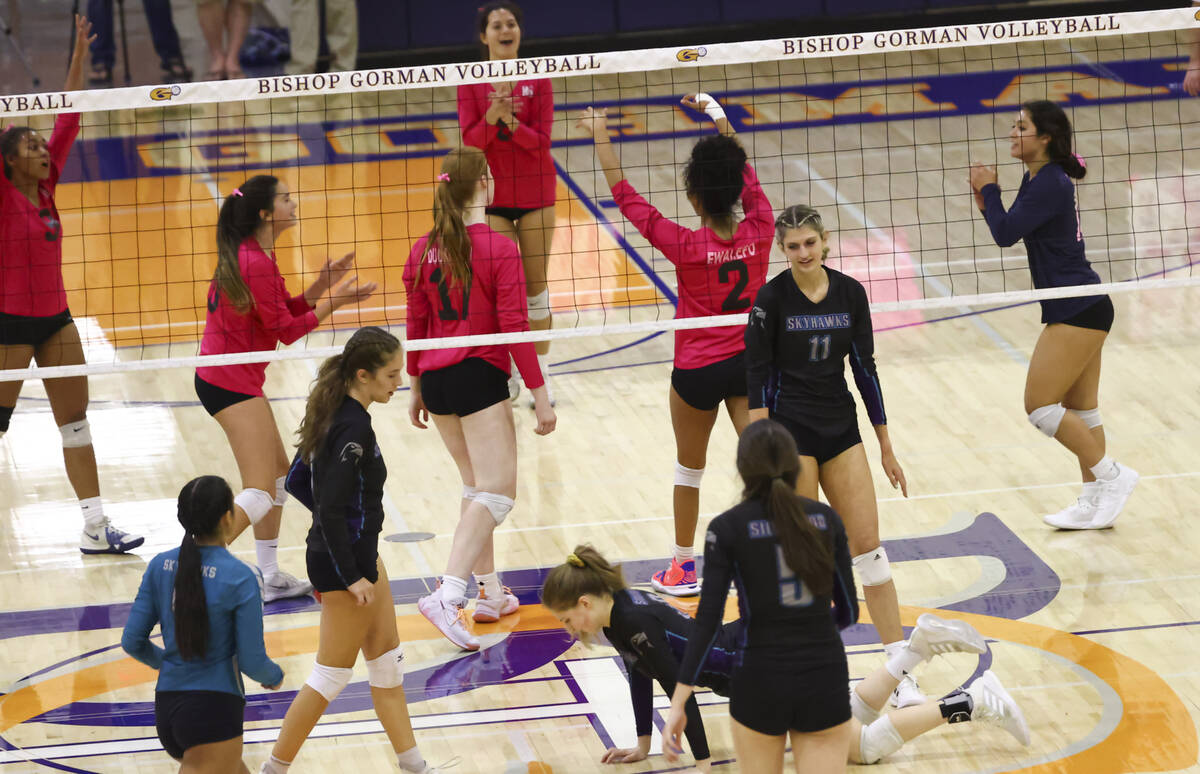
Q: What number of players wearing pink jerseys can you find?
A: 5